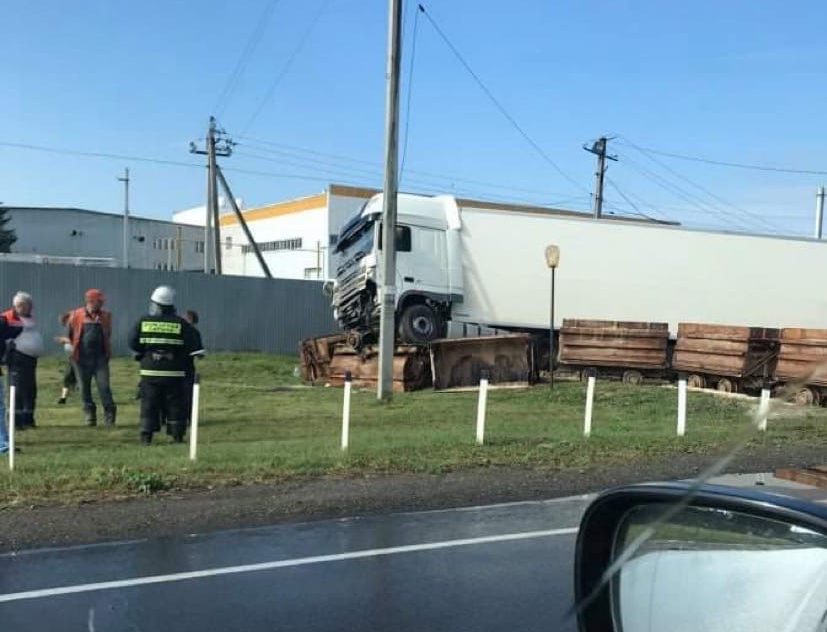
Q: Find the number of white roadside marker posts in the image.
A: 7